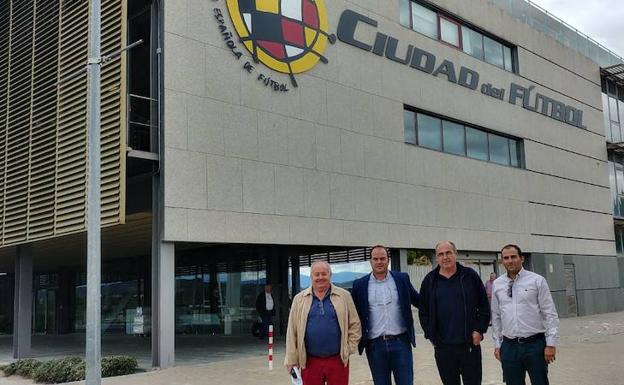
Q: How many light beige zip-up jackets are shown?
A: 1